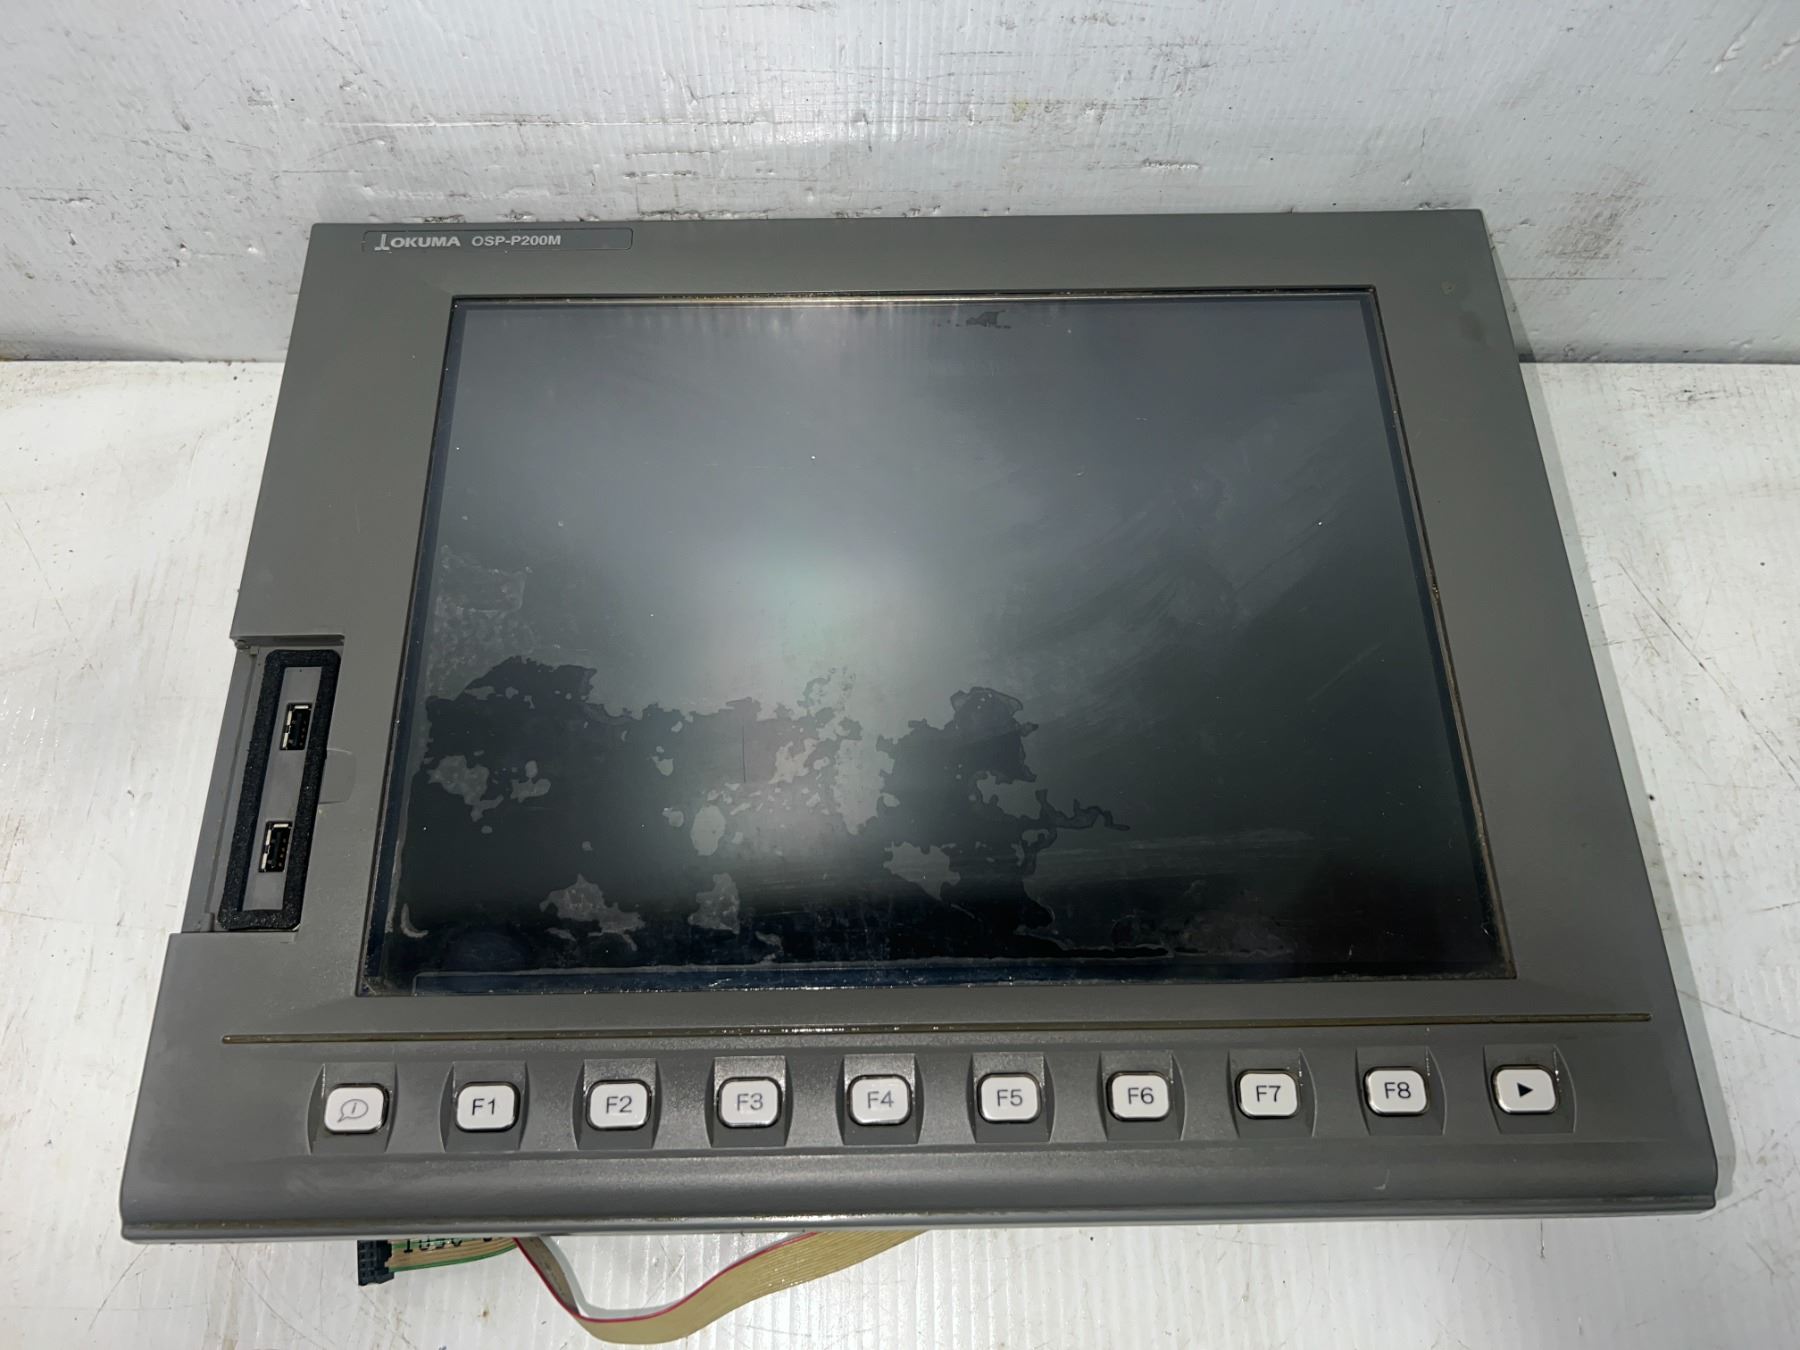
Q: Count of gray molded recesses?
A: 10